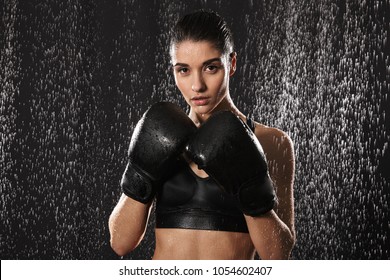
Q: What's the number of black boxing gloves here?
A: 2